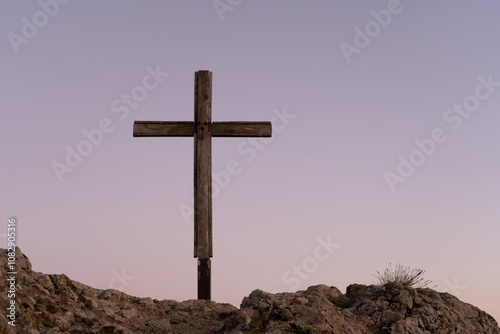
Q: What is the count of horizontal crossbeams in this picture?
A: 1